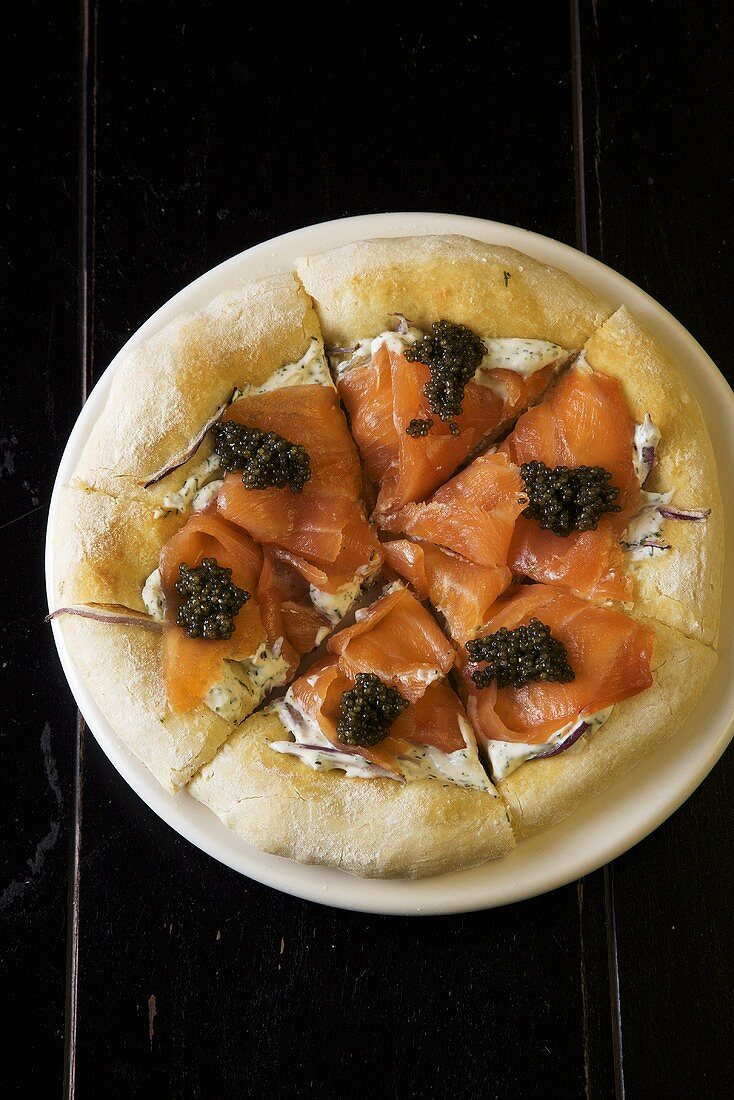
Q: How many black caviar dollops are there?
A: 6